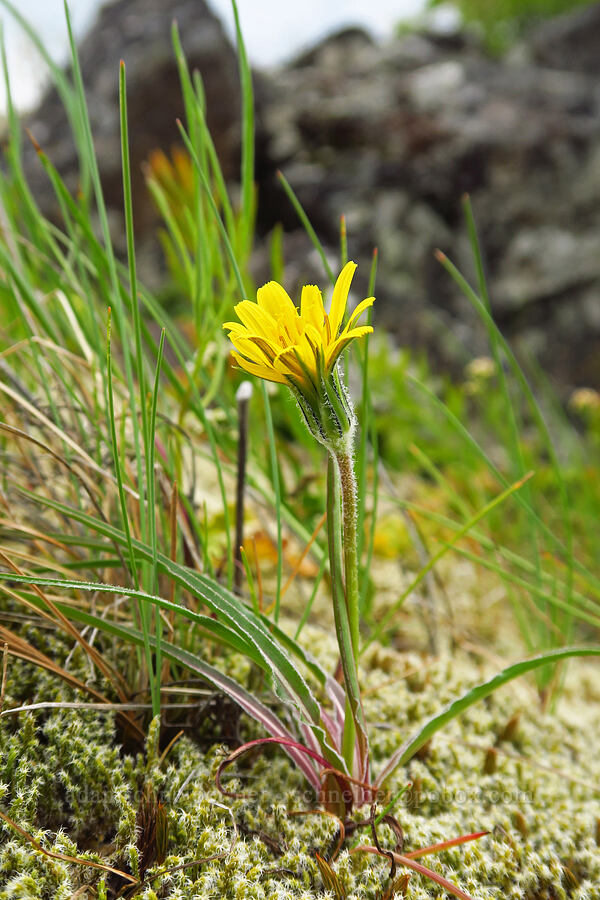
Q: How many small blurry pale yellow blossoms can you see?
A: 2